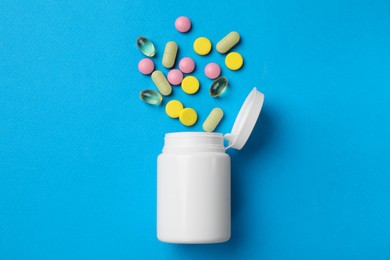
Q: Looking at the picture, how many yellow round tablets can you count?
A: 5